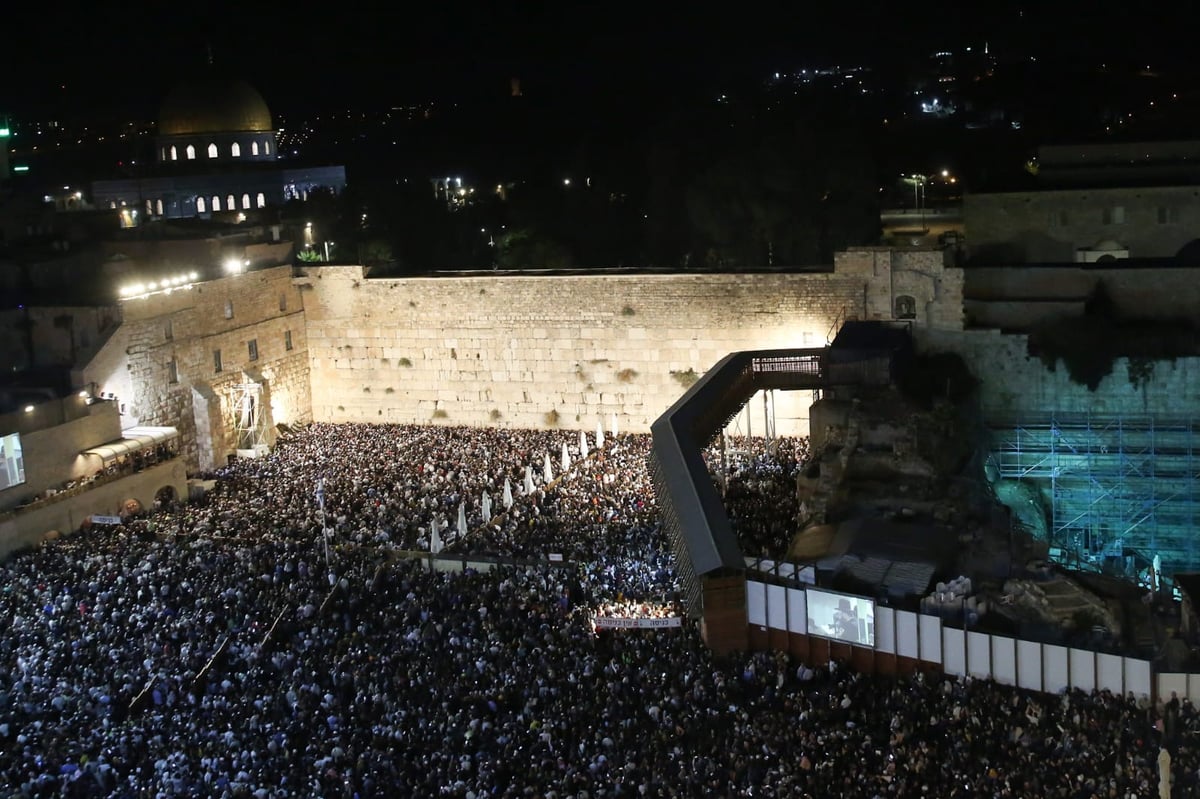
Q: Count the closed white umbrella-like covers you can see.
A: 10